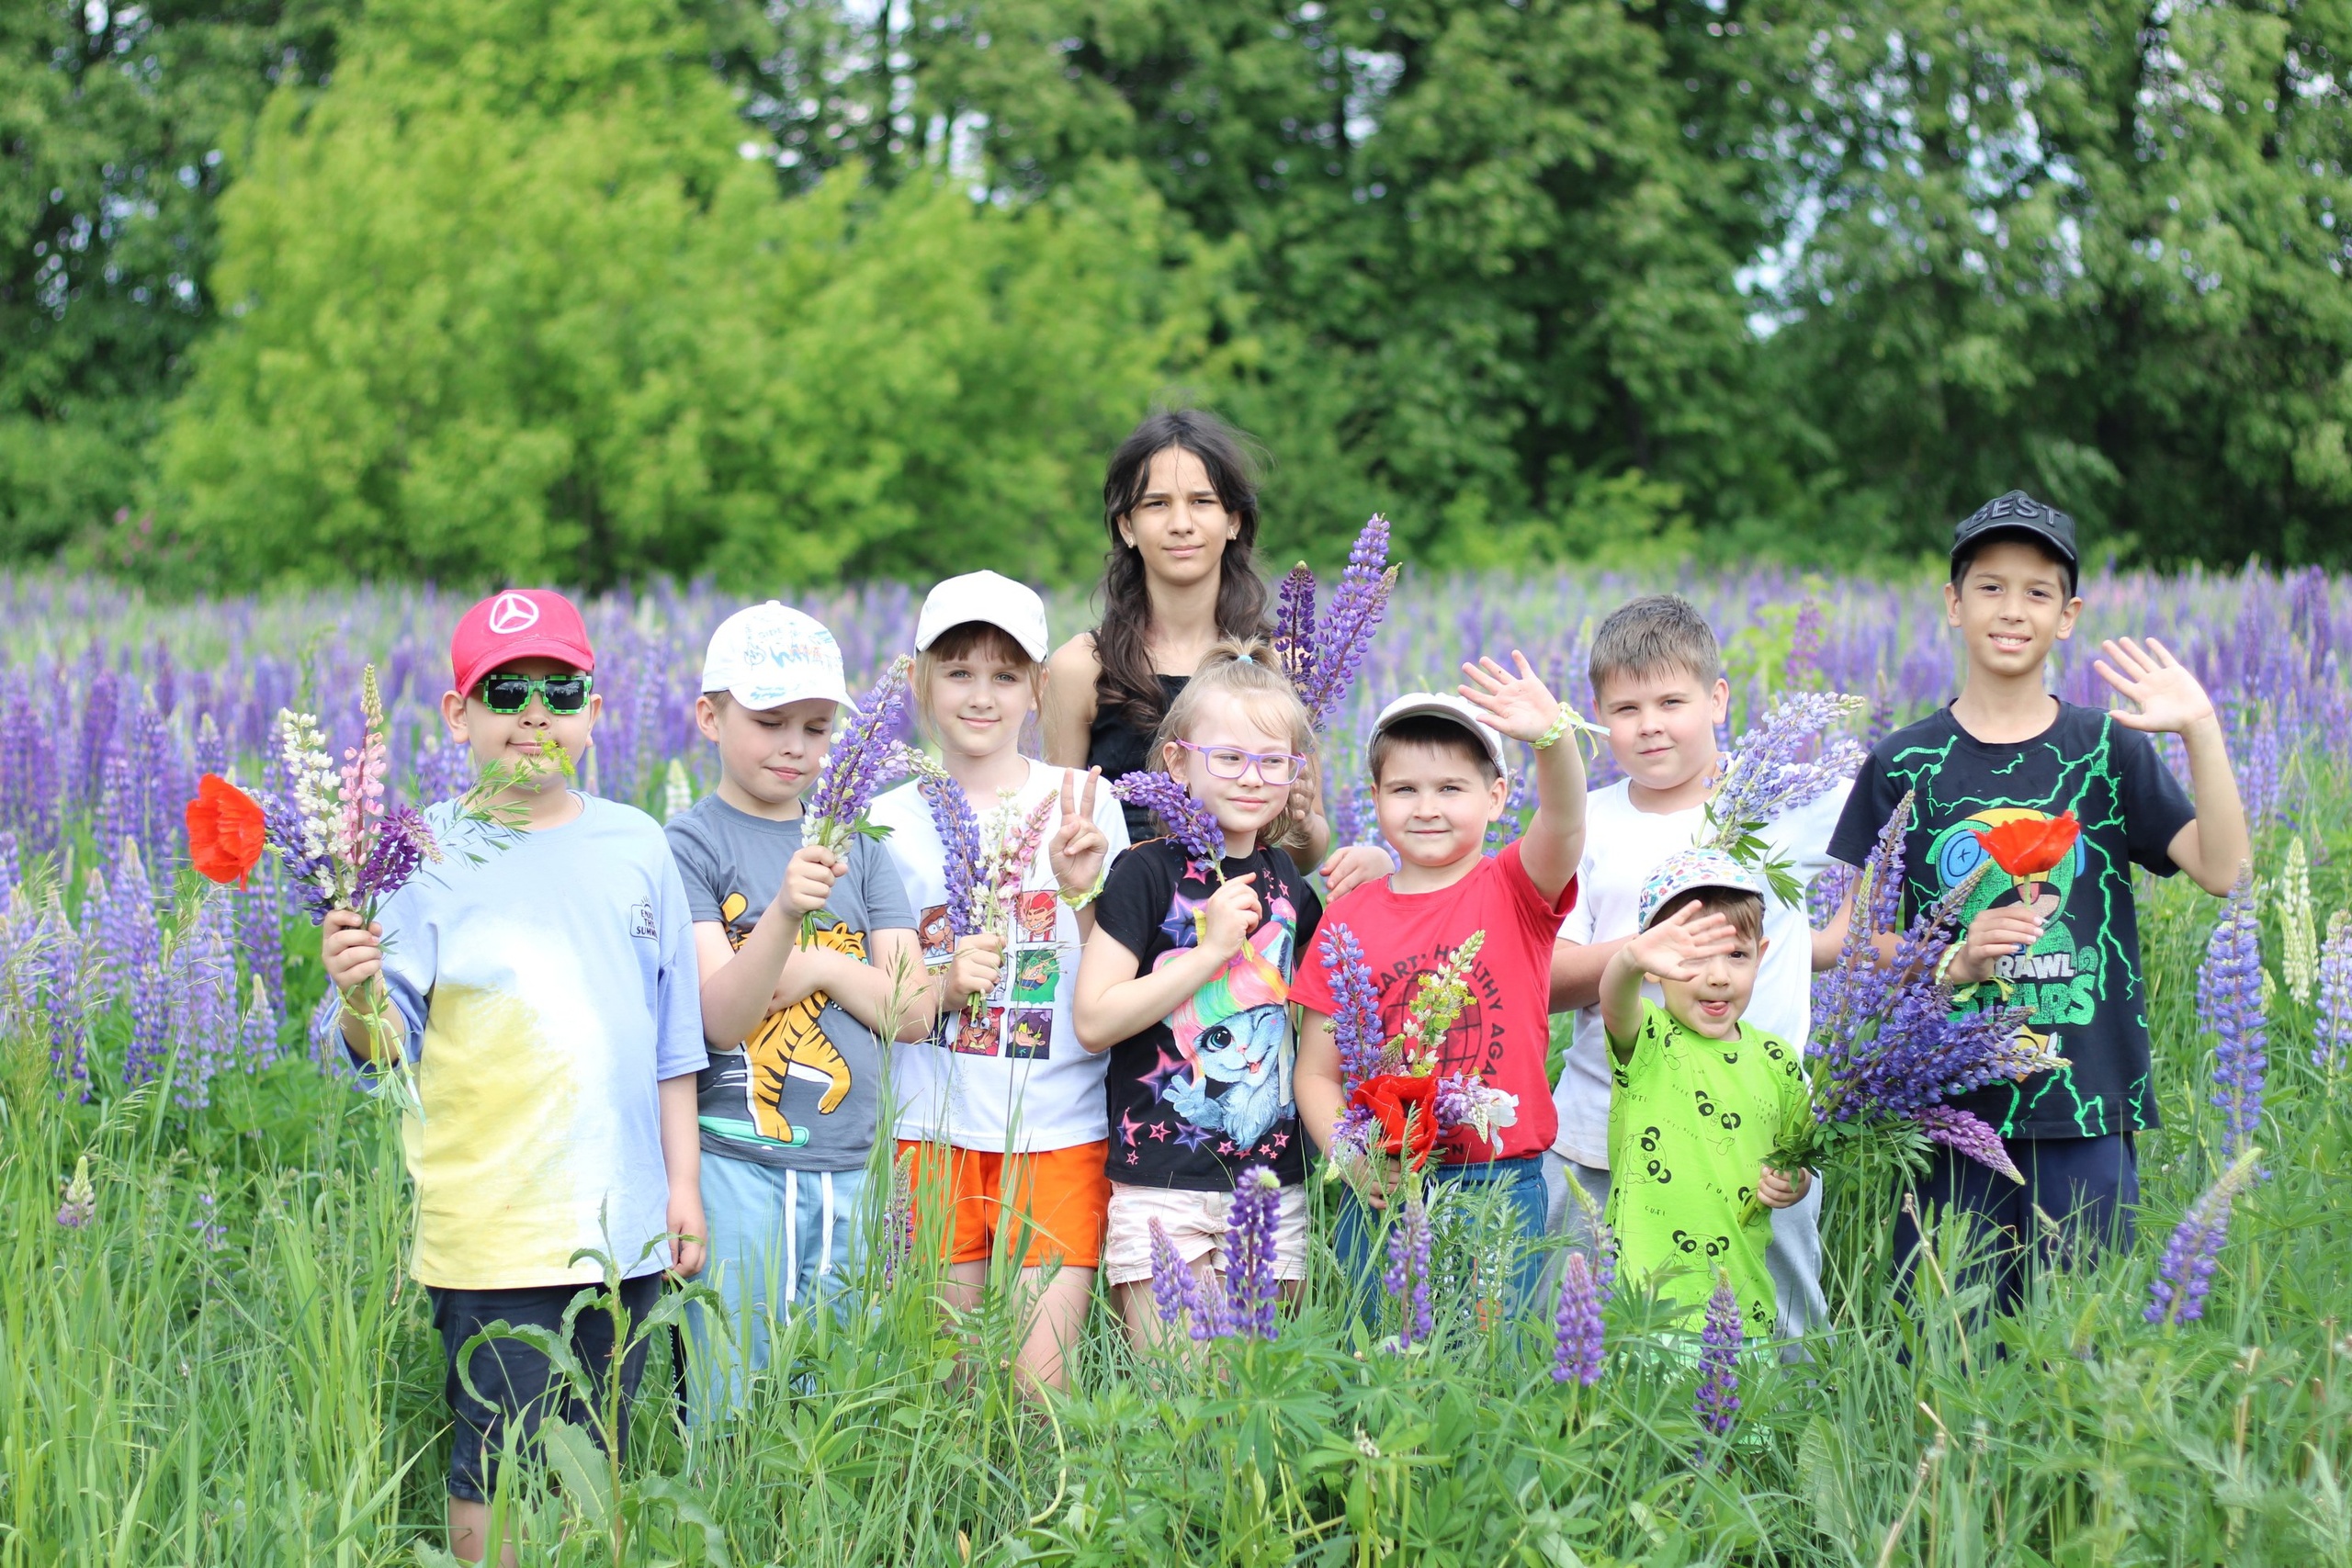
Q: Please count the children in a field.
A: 9